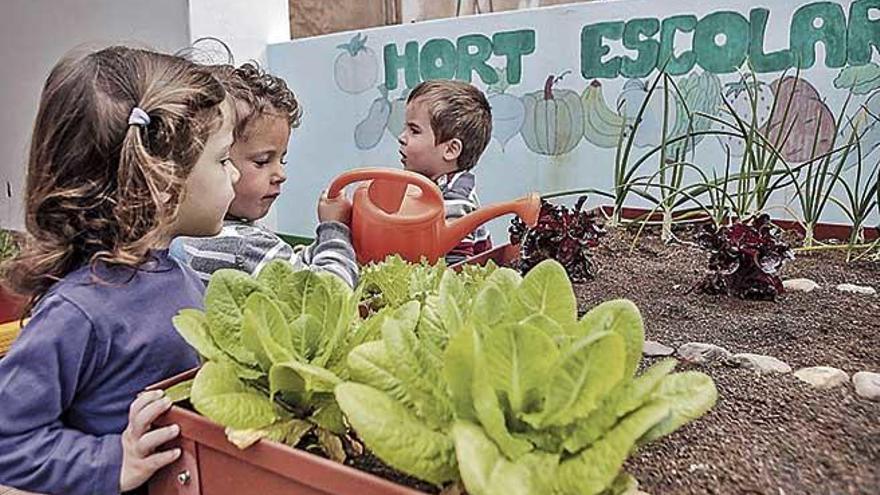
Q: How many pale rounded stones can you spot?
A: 7